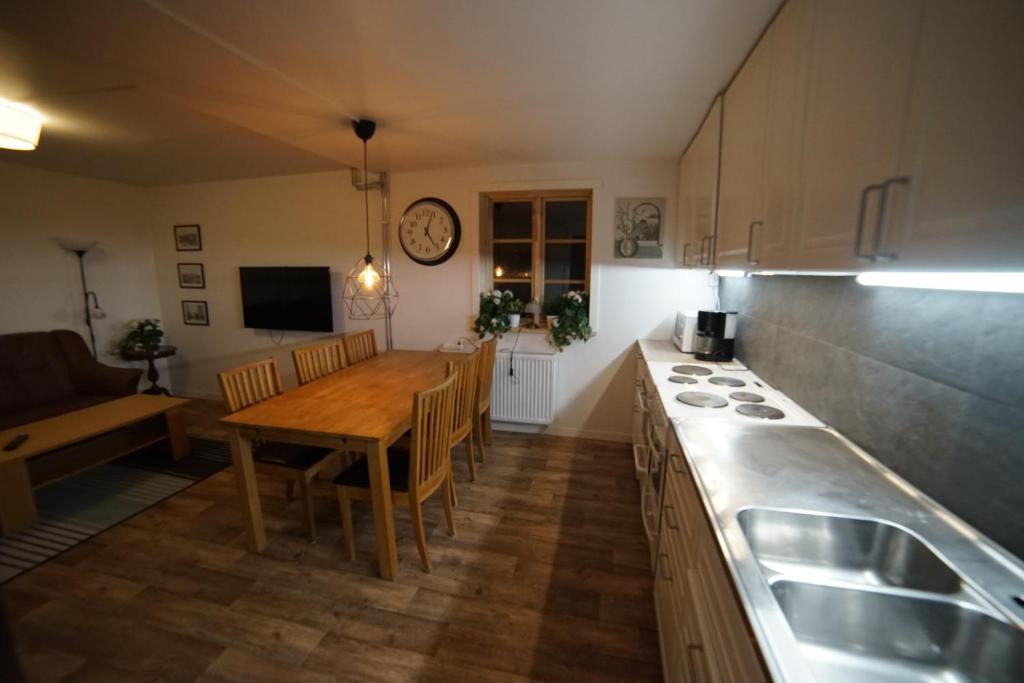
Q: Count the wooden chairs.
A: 6